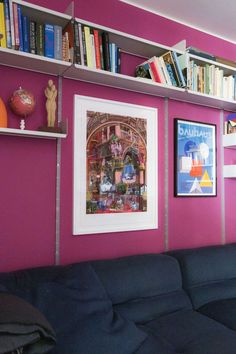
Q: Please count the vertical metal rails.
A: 3